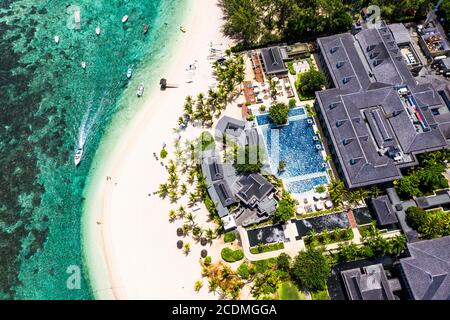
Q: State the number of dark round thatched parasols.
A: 4